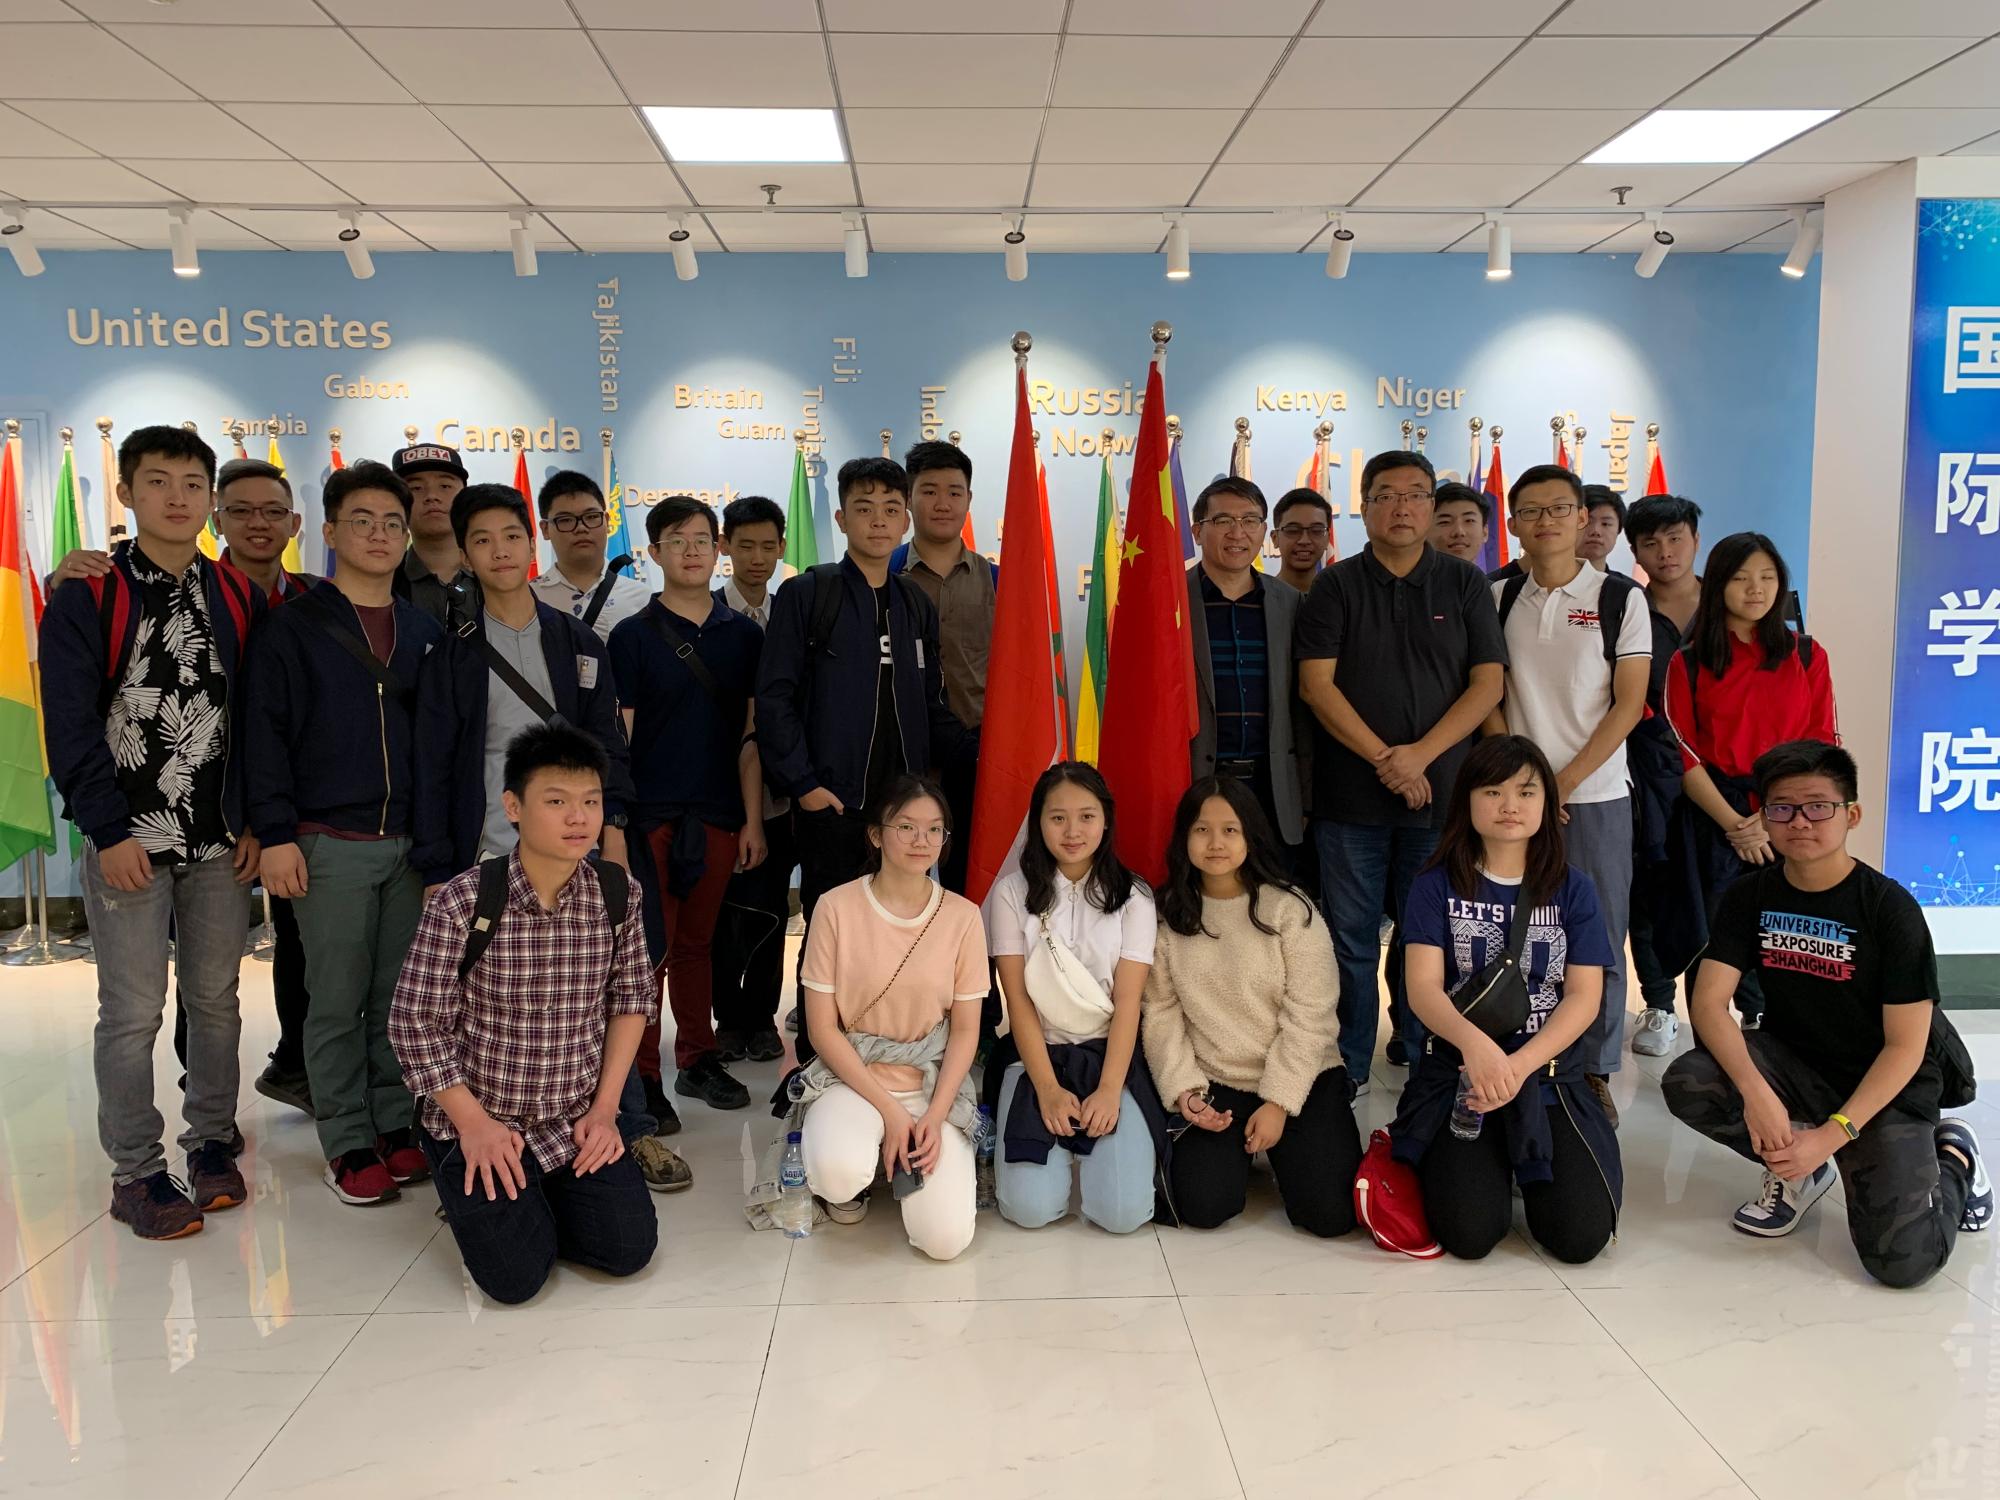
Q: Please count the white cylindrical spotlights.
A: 12